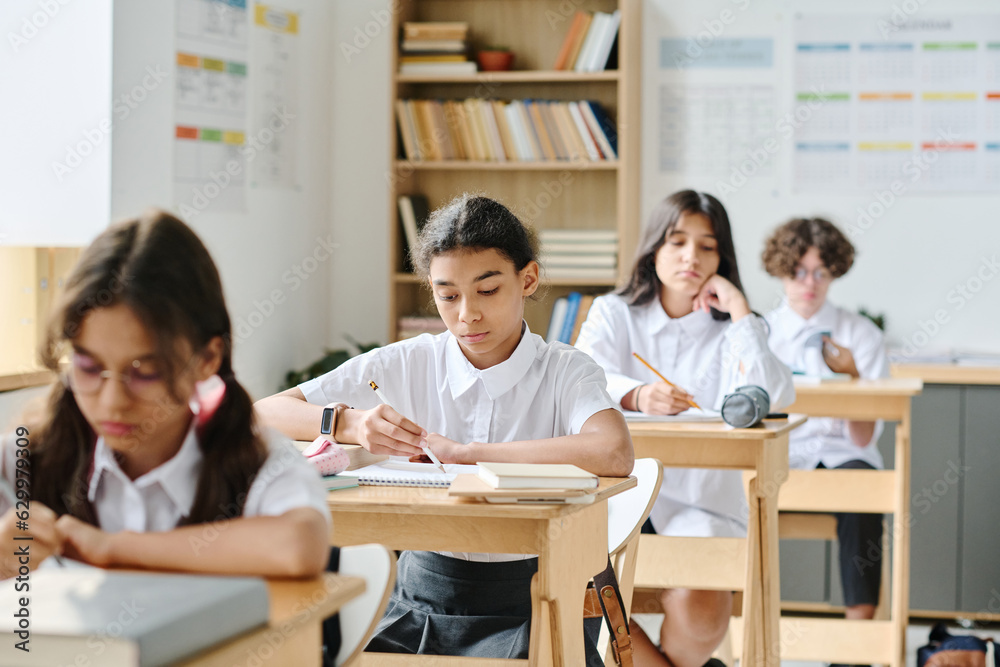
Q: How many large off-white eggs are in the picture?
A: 0